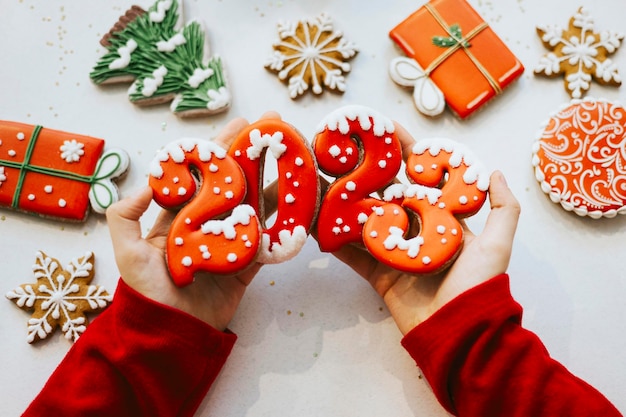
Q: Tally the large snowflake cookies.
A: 3